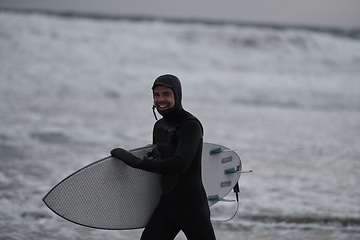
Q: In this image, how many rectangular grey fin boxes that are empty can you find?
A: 2